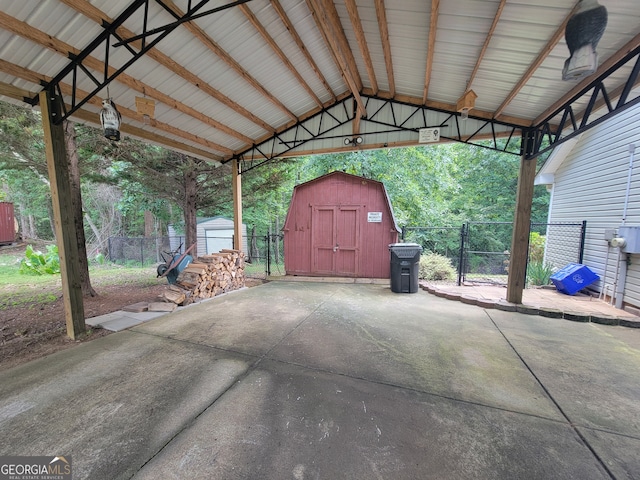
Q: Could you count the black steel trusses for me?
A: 3